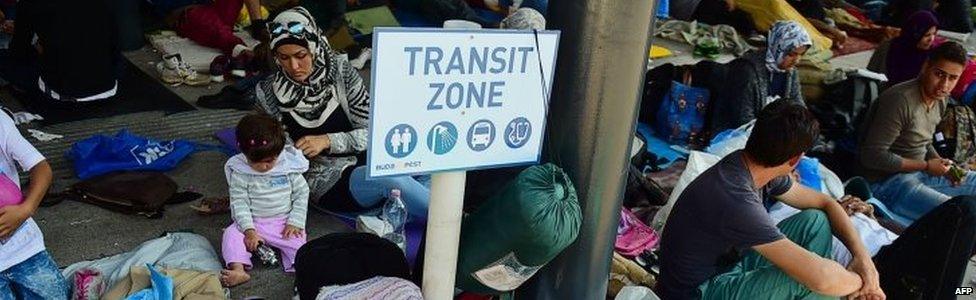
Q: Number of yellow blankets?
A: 1